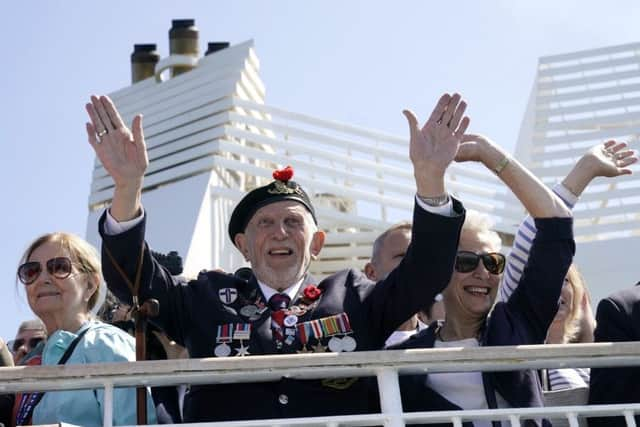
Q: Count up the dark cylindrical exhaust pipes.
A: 3